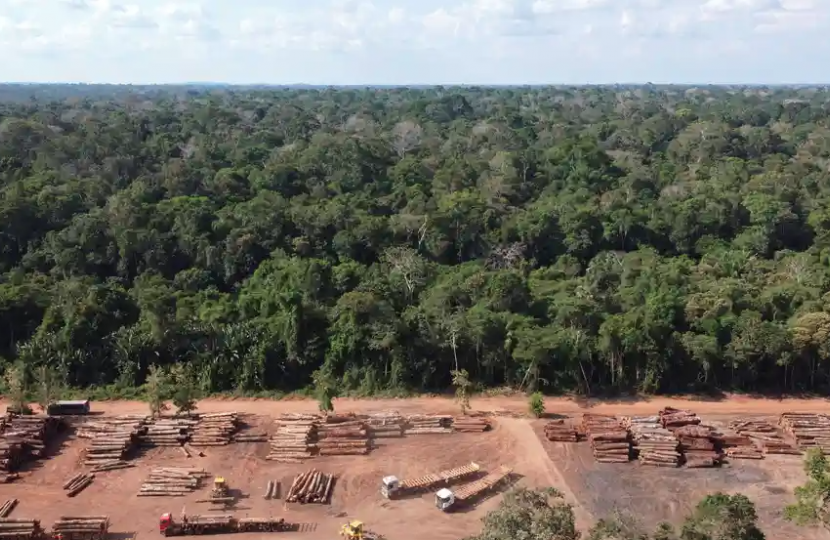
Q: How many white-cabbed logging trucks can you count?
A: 2